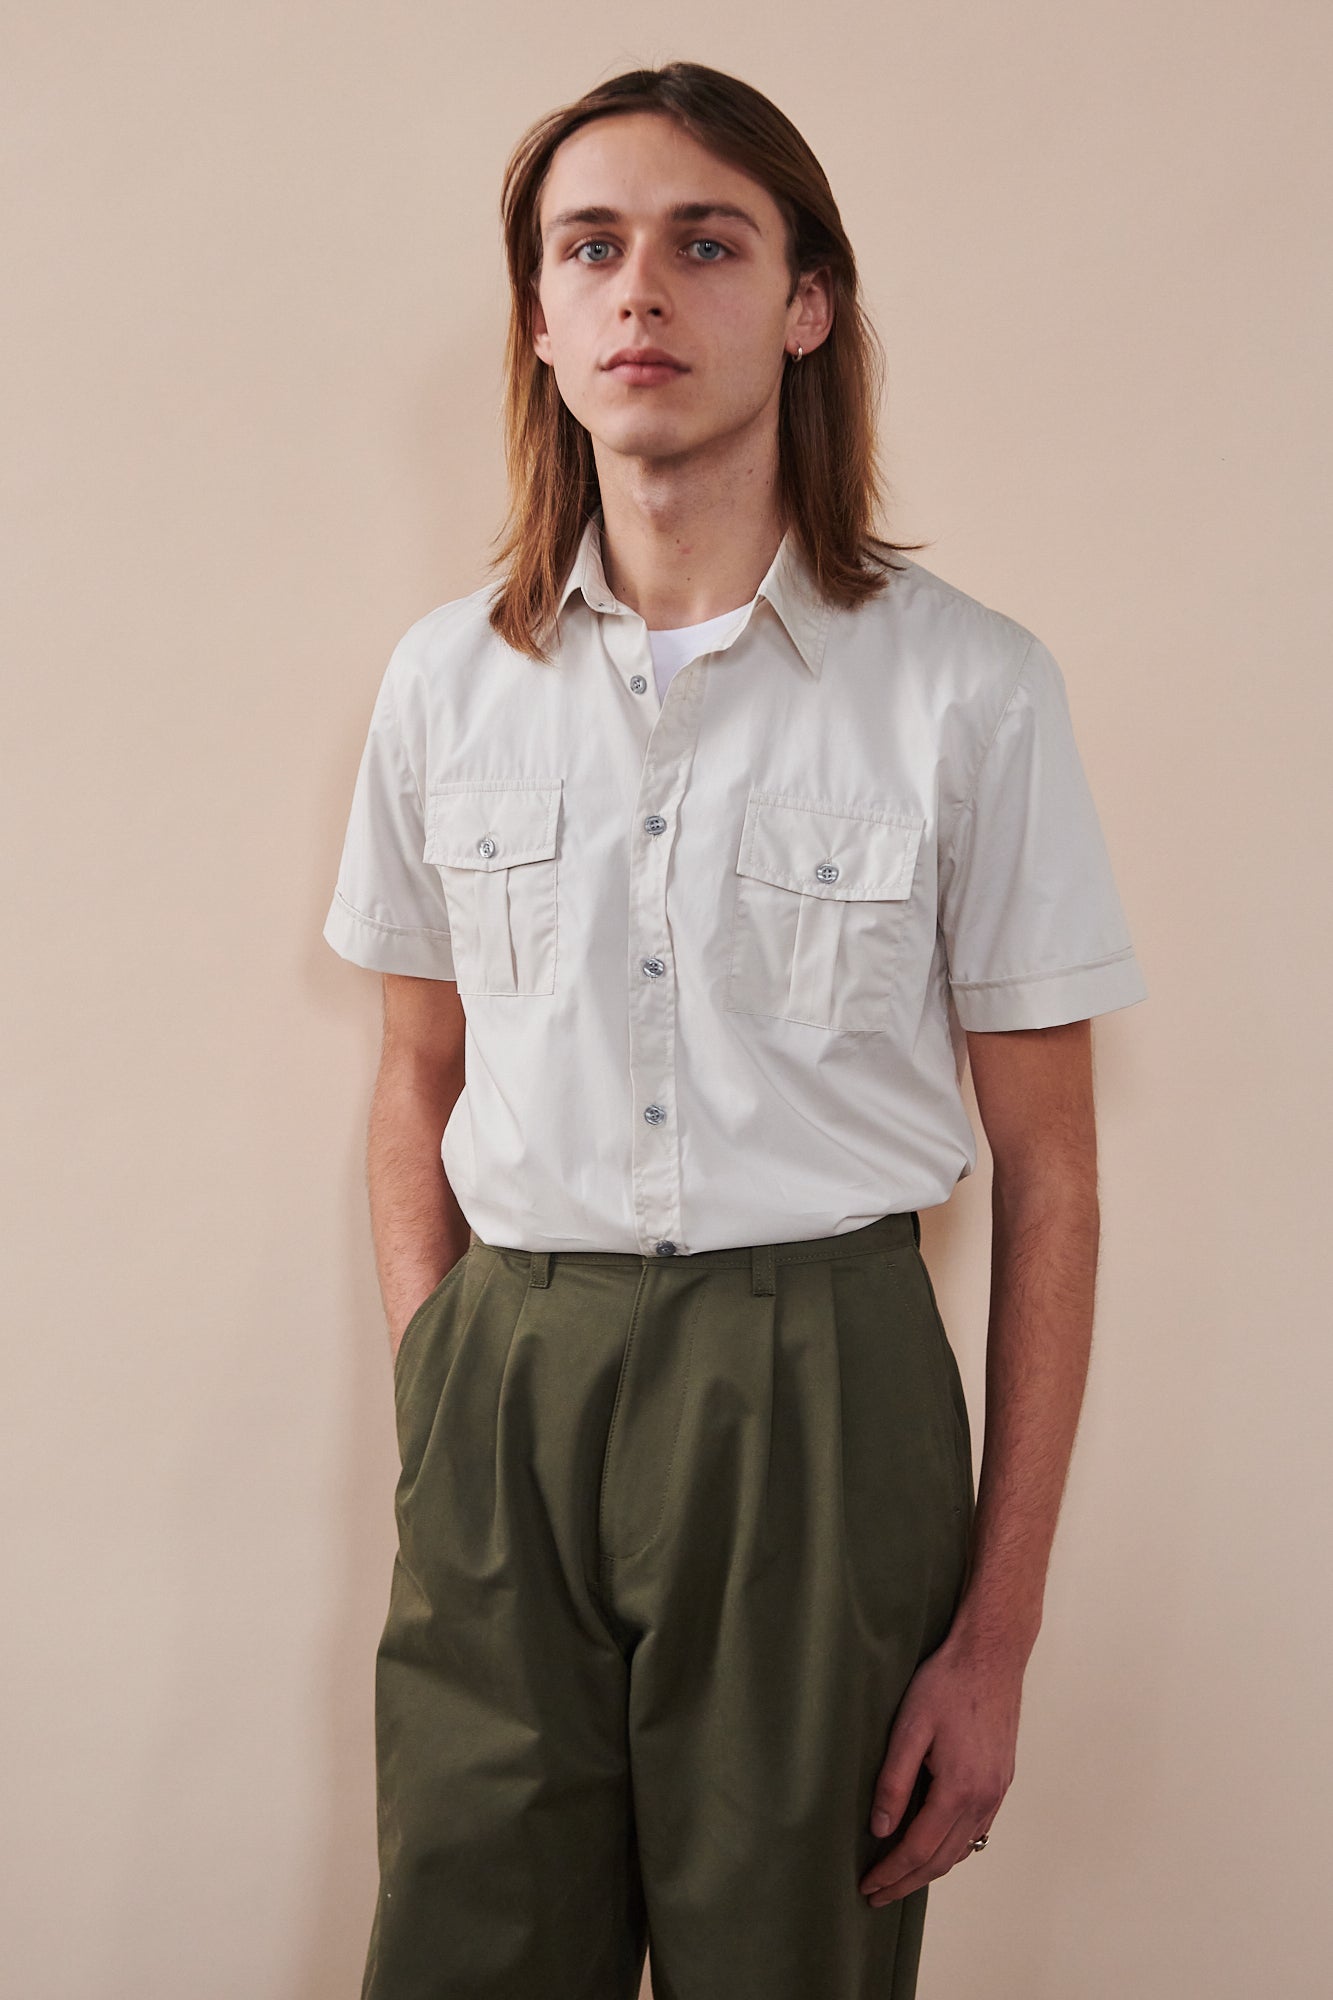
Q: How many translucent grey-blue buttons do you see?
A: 7